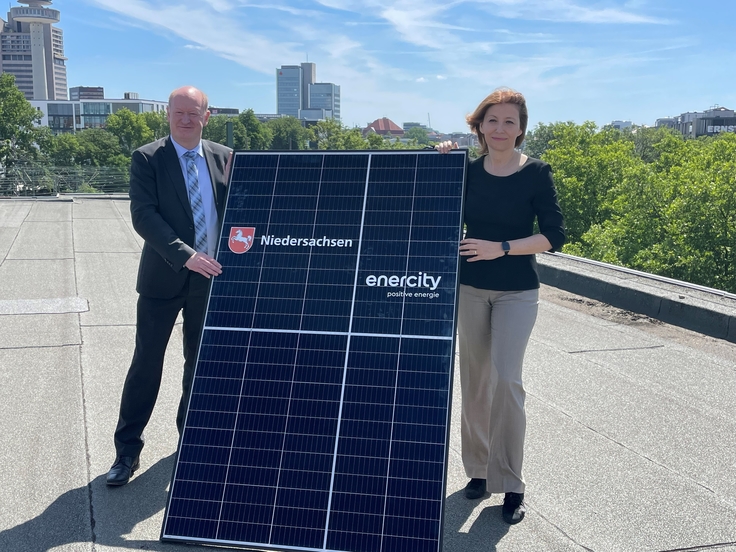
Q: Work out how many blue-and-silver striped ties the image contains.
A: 1